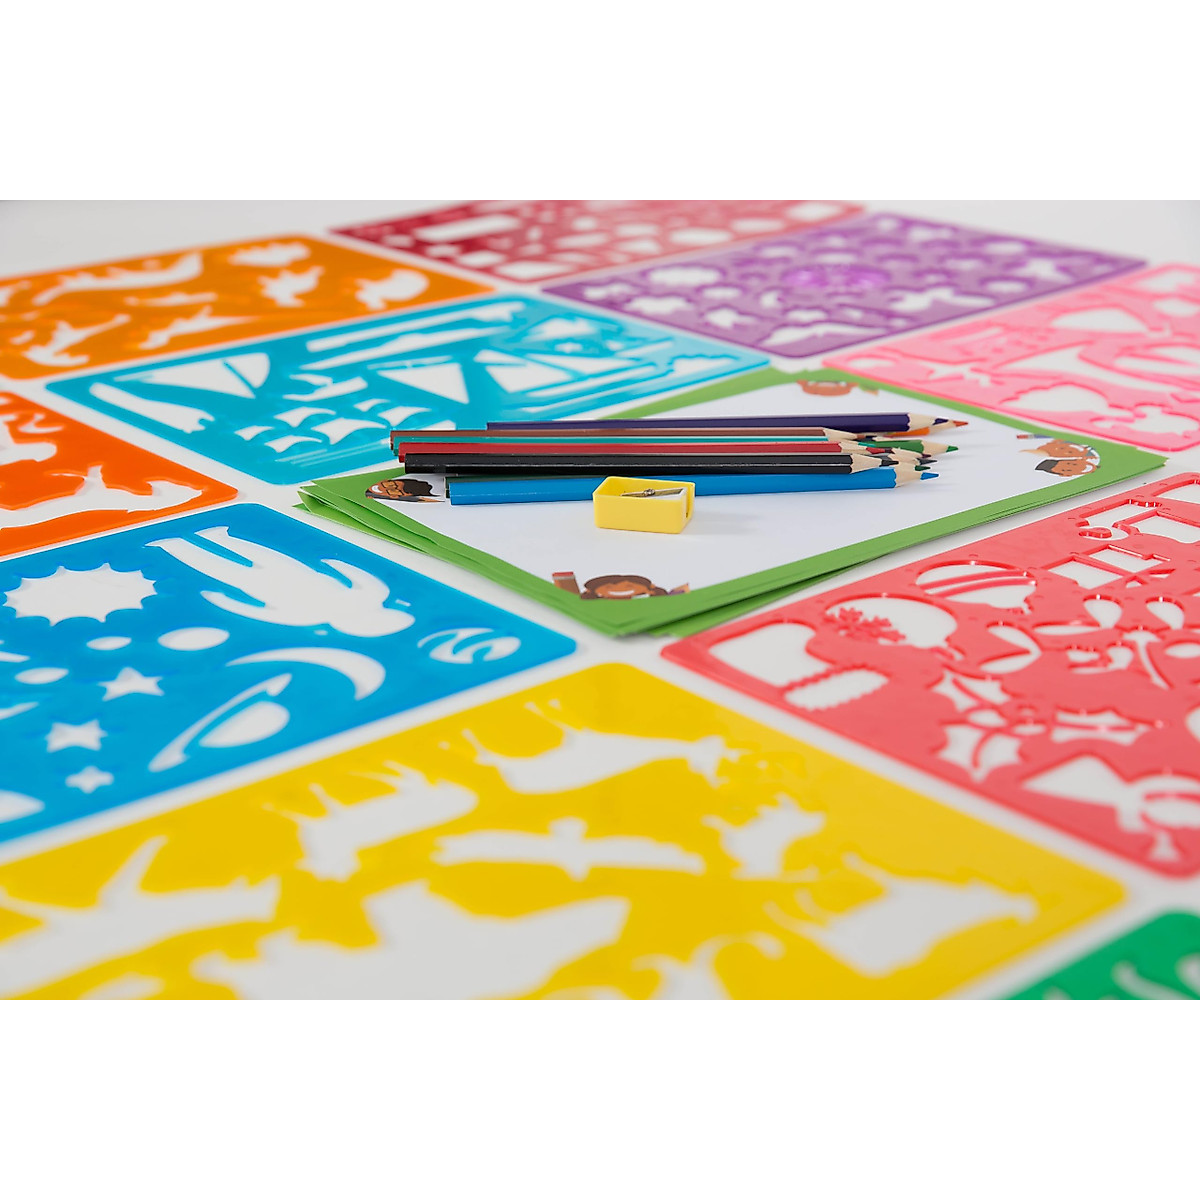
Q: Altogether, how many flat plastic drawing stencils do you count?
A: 10